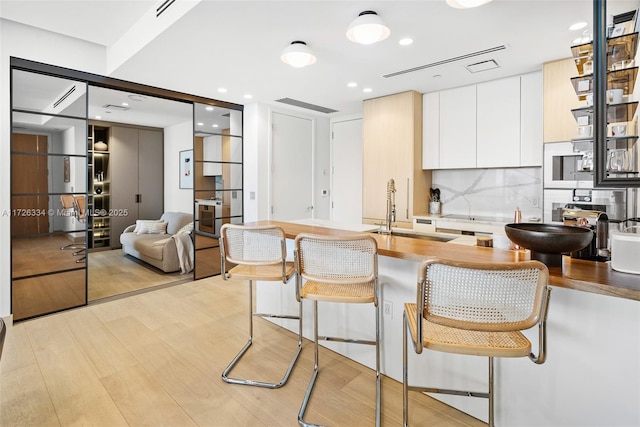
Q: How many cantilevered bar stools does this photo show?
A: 3